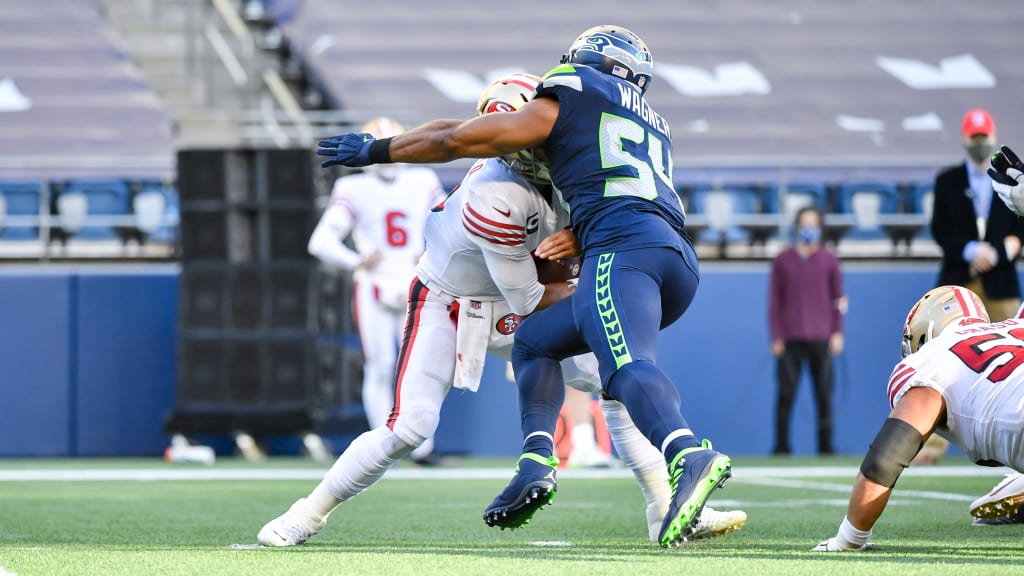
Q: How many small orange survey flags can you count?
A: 0